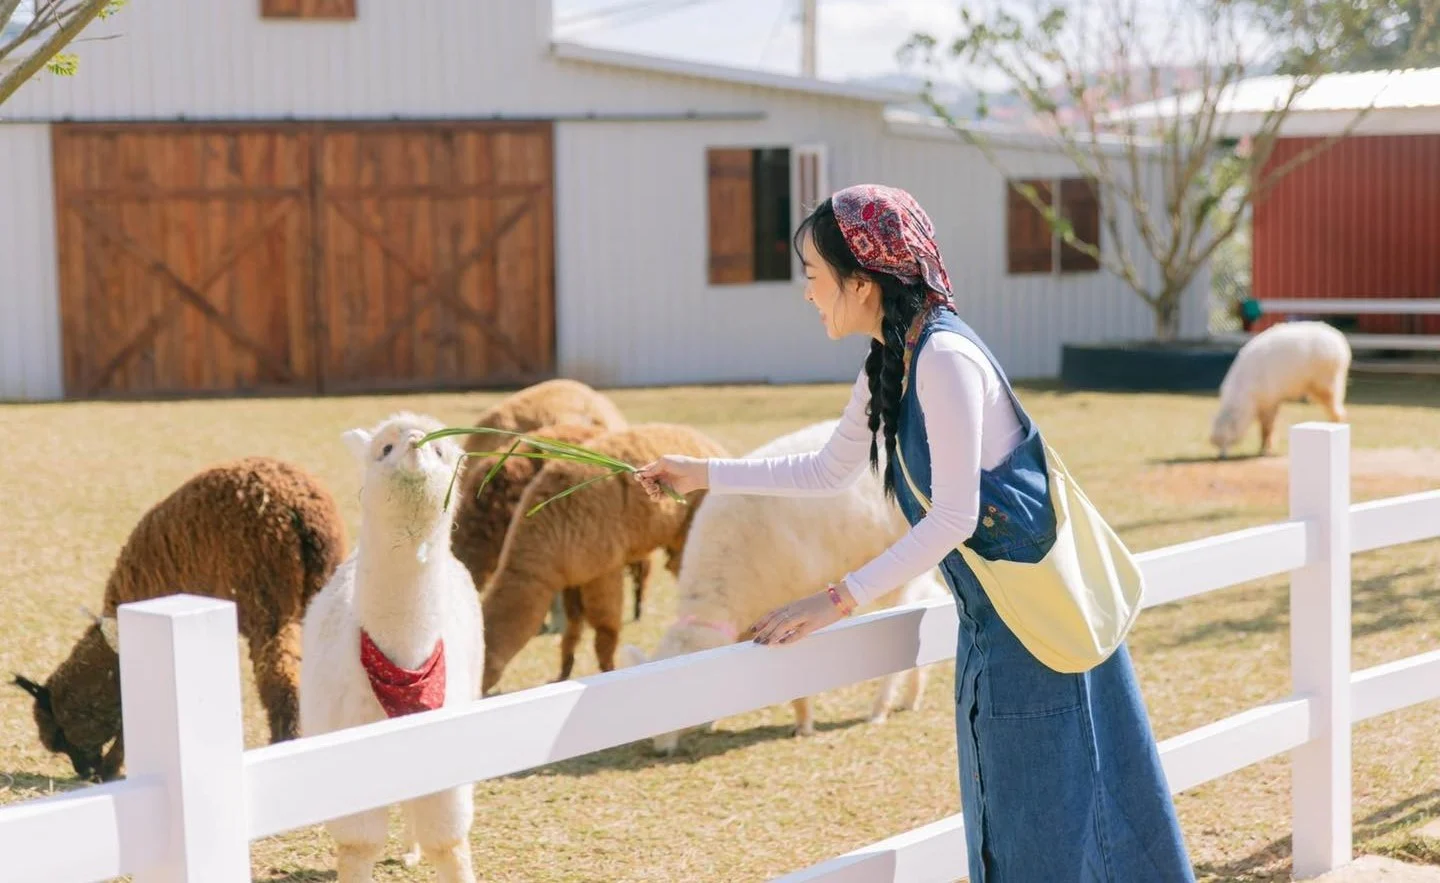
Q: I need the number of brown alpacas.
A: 4